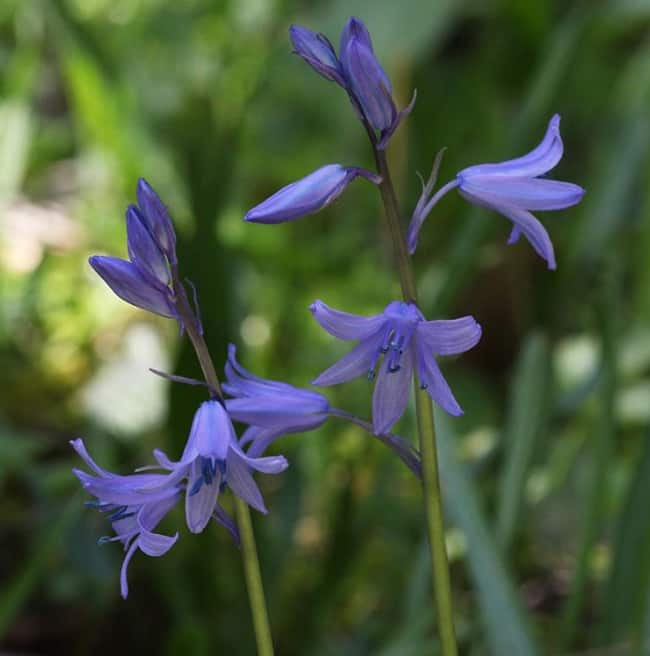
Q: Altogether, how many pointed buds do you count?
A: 7